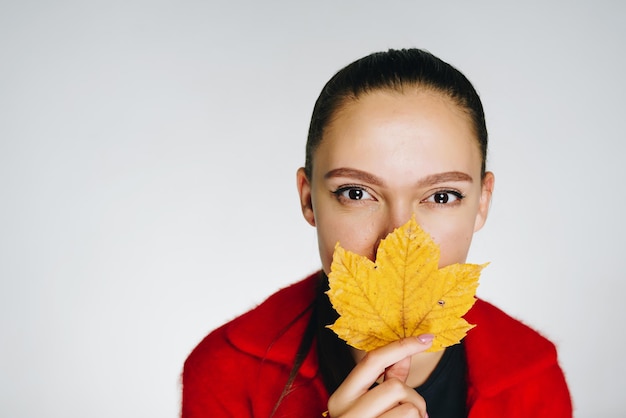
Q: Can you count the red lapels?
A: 2